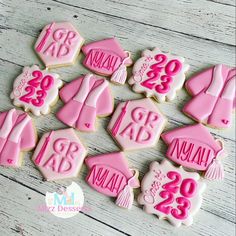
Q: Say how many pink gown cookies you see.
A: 3